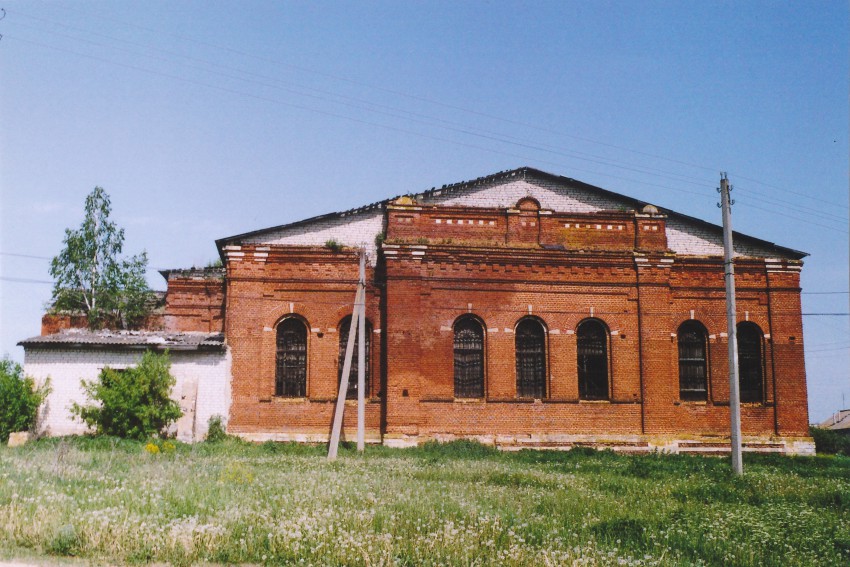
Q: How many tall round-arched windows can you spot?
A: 7